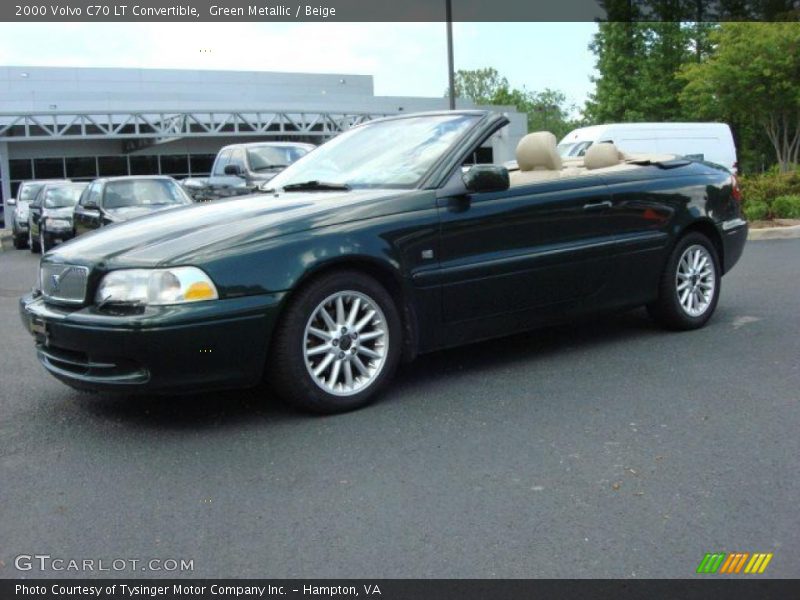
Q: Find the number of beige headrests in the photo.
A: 2